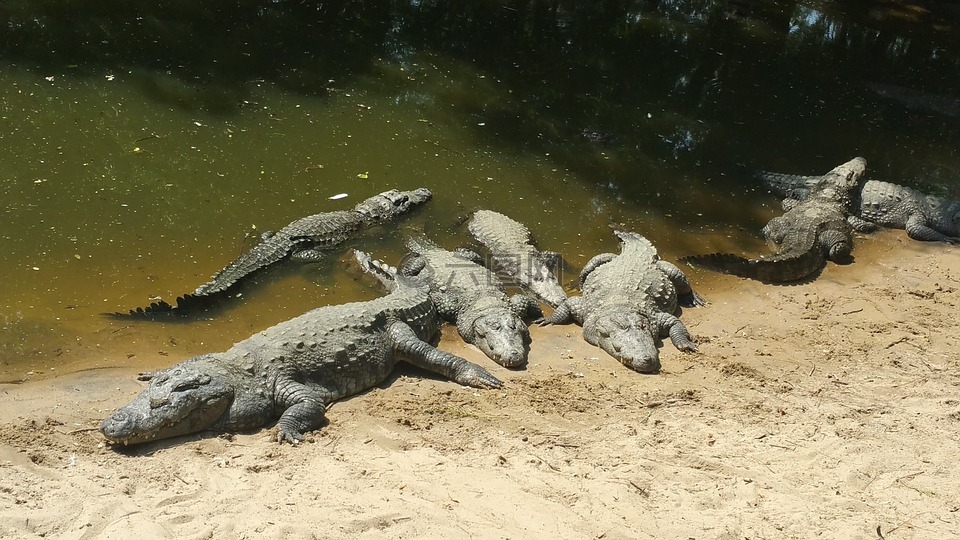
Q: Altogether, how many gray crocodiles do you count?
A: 7